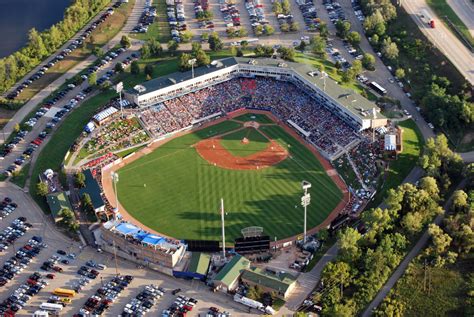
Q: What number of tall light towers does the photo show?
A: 6